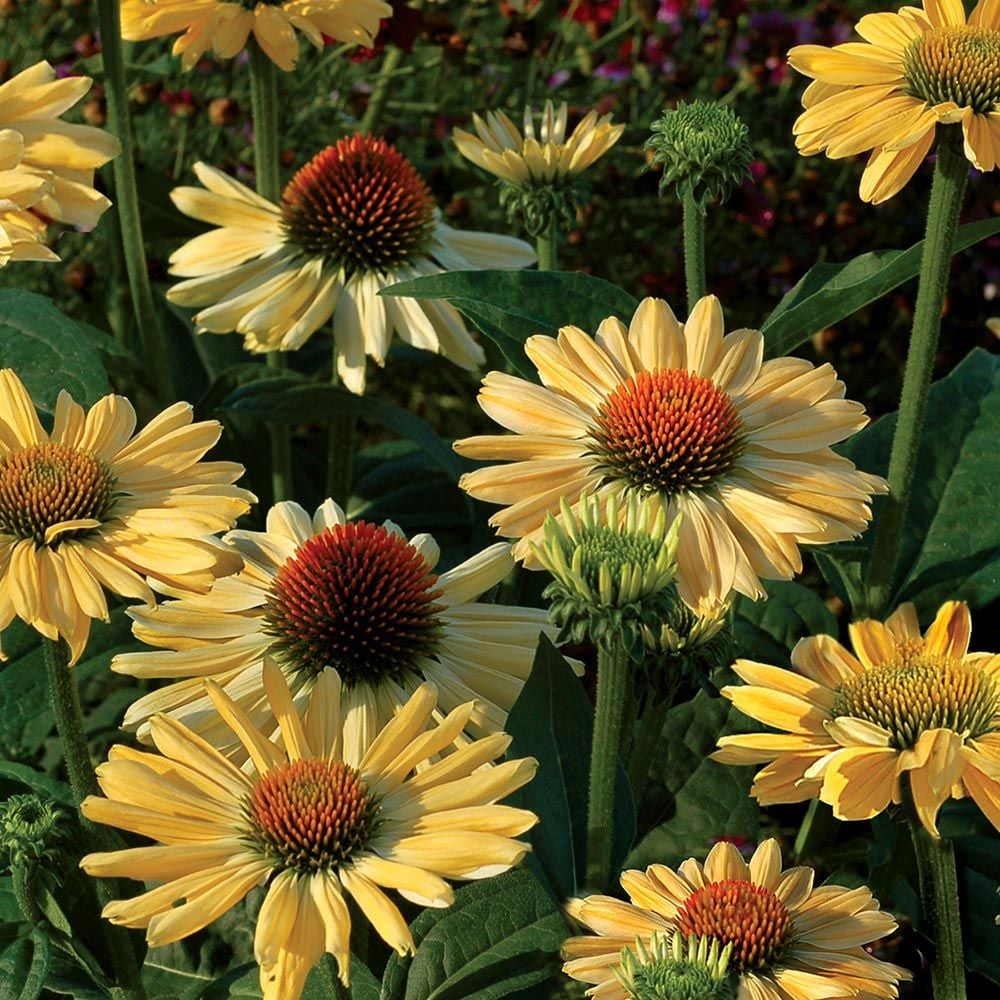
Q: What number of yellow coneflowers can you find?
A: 11